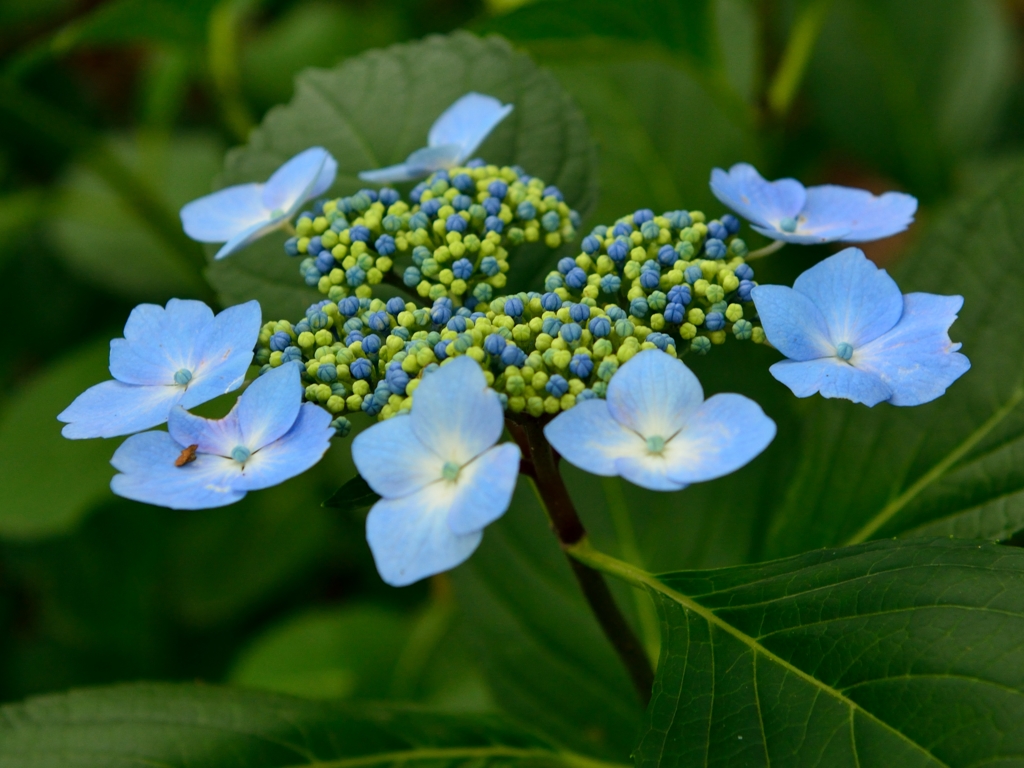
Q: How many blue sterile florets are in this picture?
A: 8